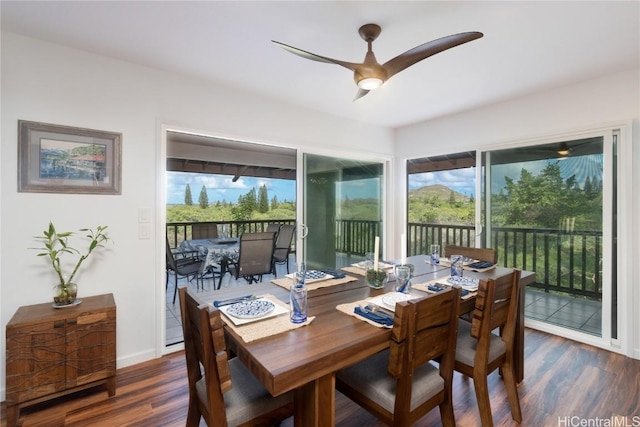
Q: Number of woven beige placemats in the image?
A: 6